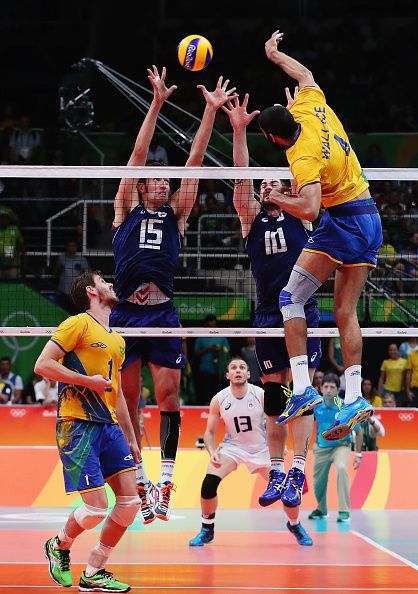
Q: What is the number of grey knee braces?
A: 1